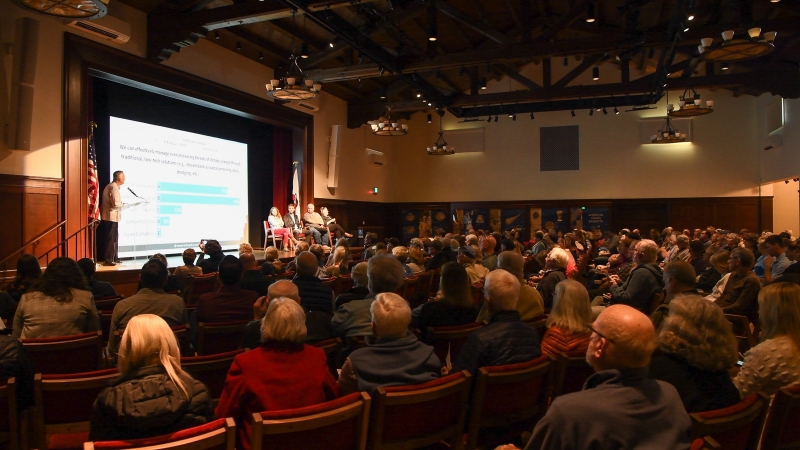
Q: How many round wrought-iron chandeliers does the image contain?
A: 7